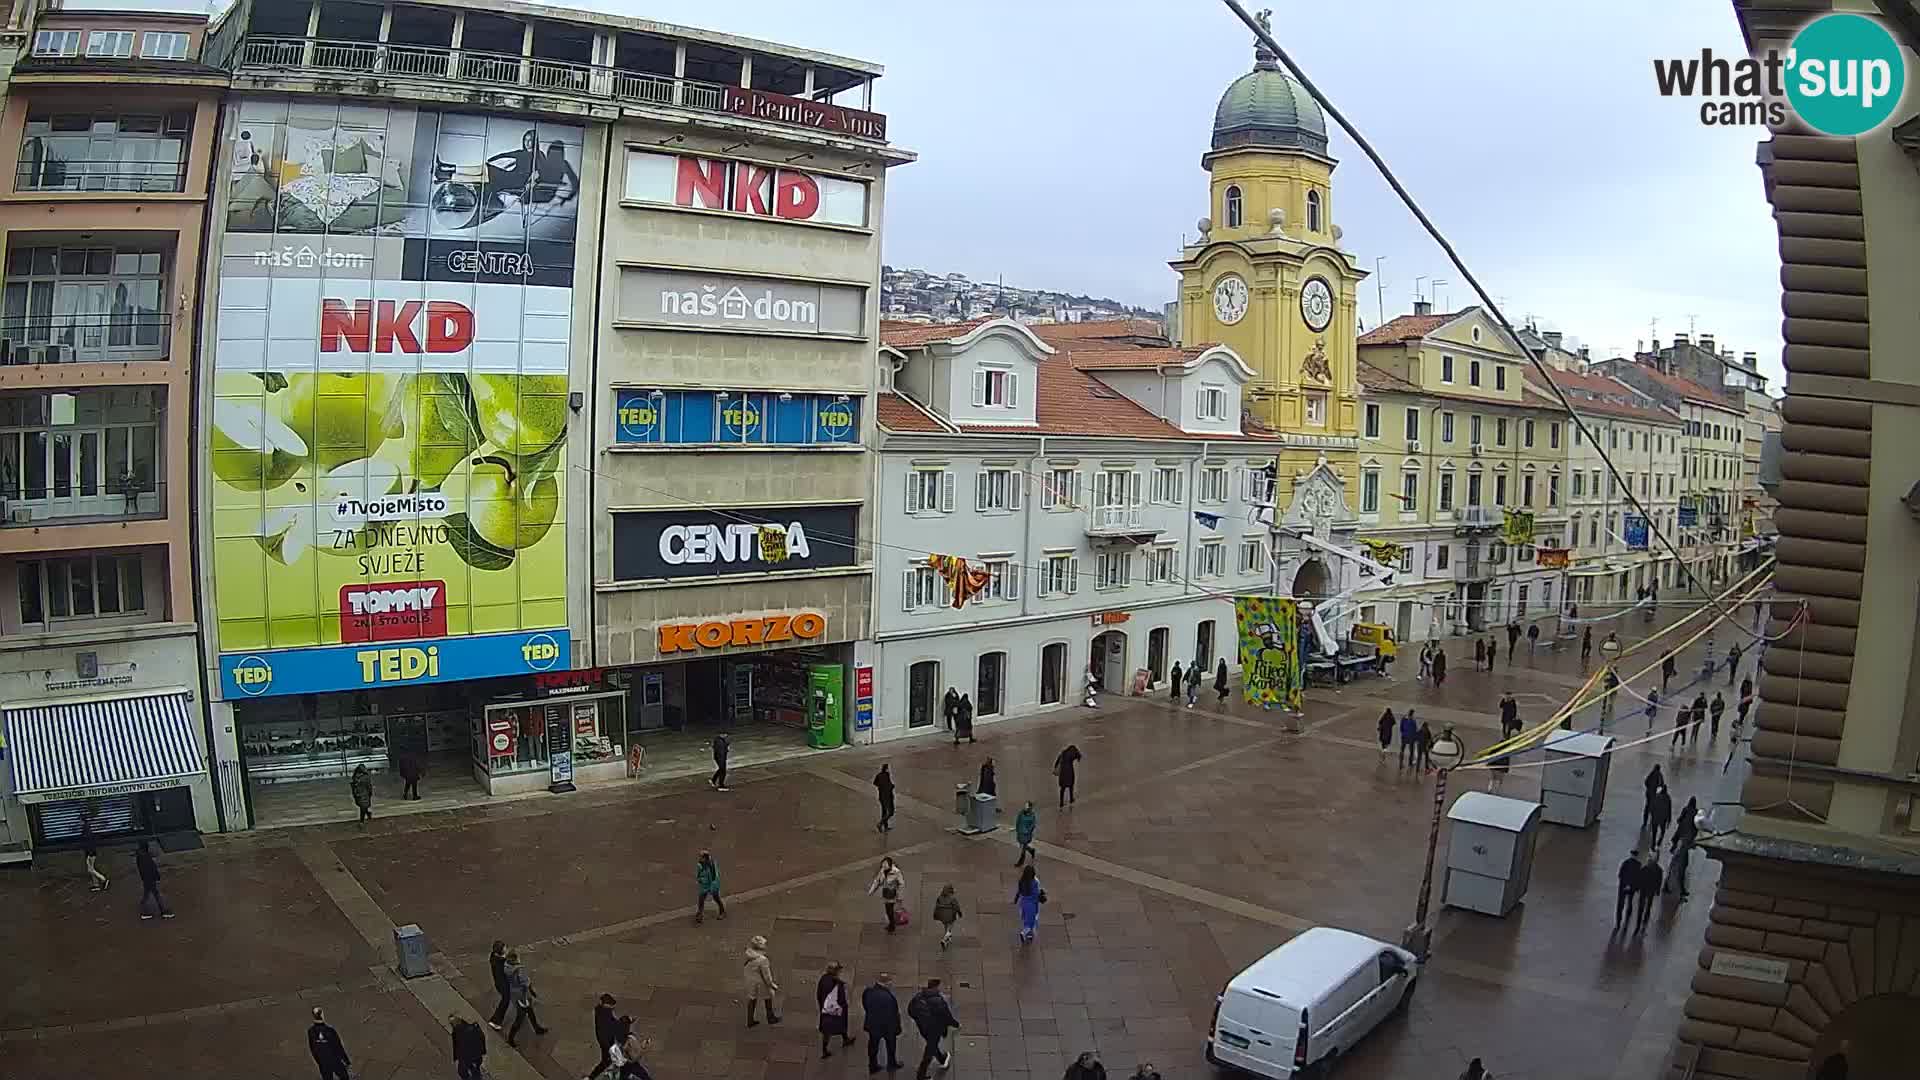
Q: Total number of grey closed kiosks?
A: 2